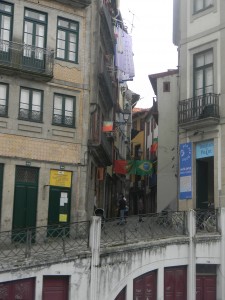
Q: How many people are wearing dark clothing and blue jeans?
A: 1